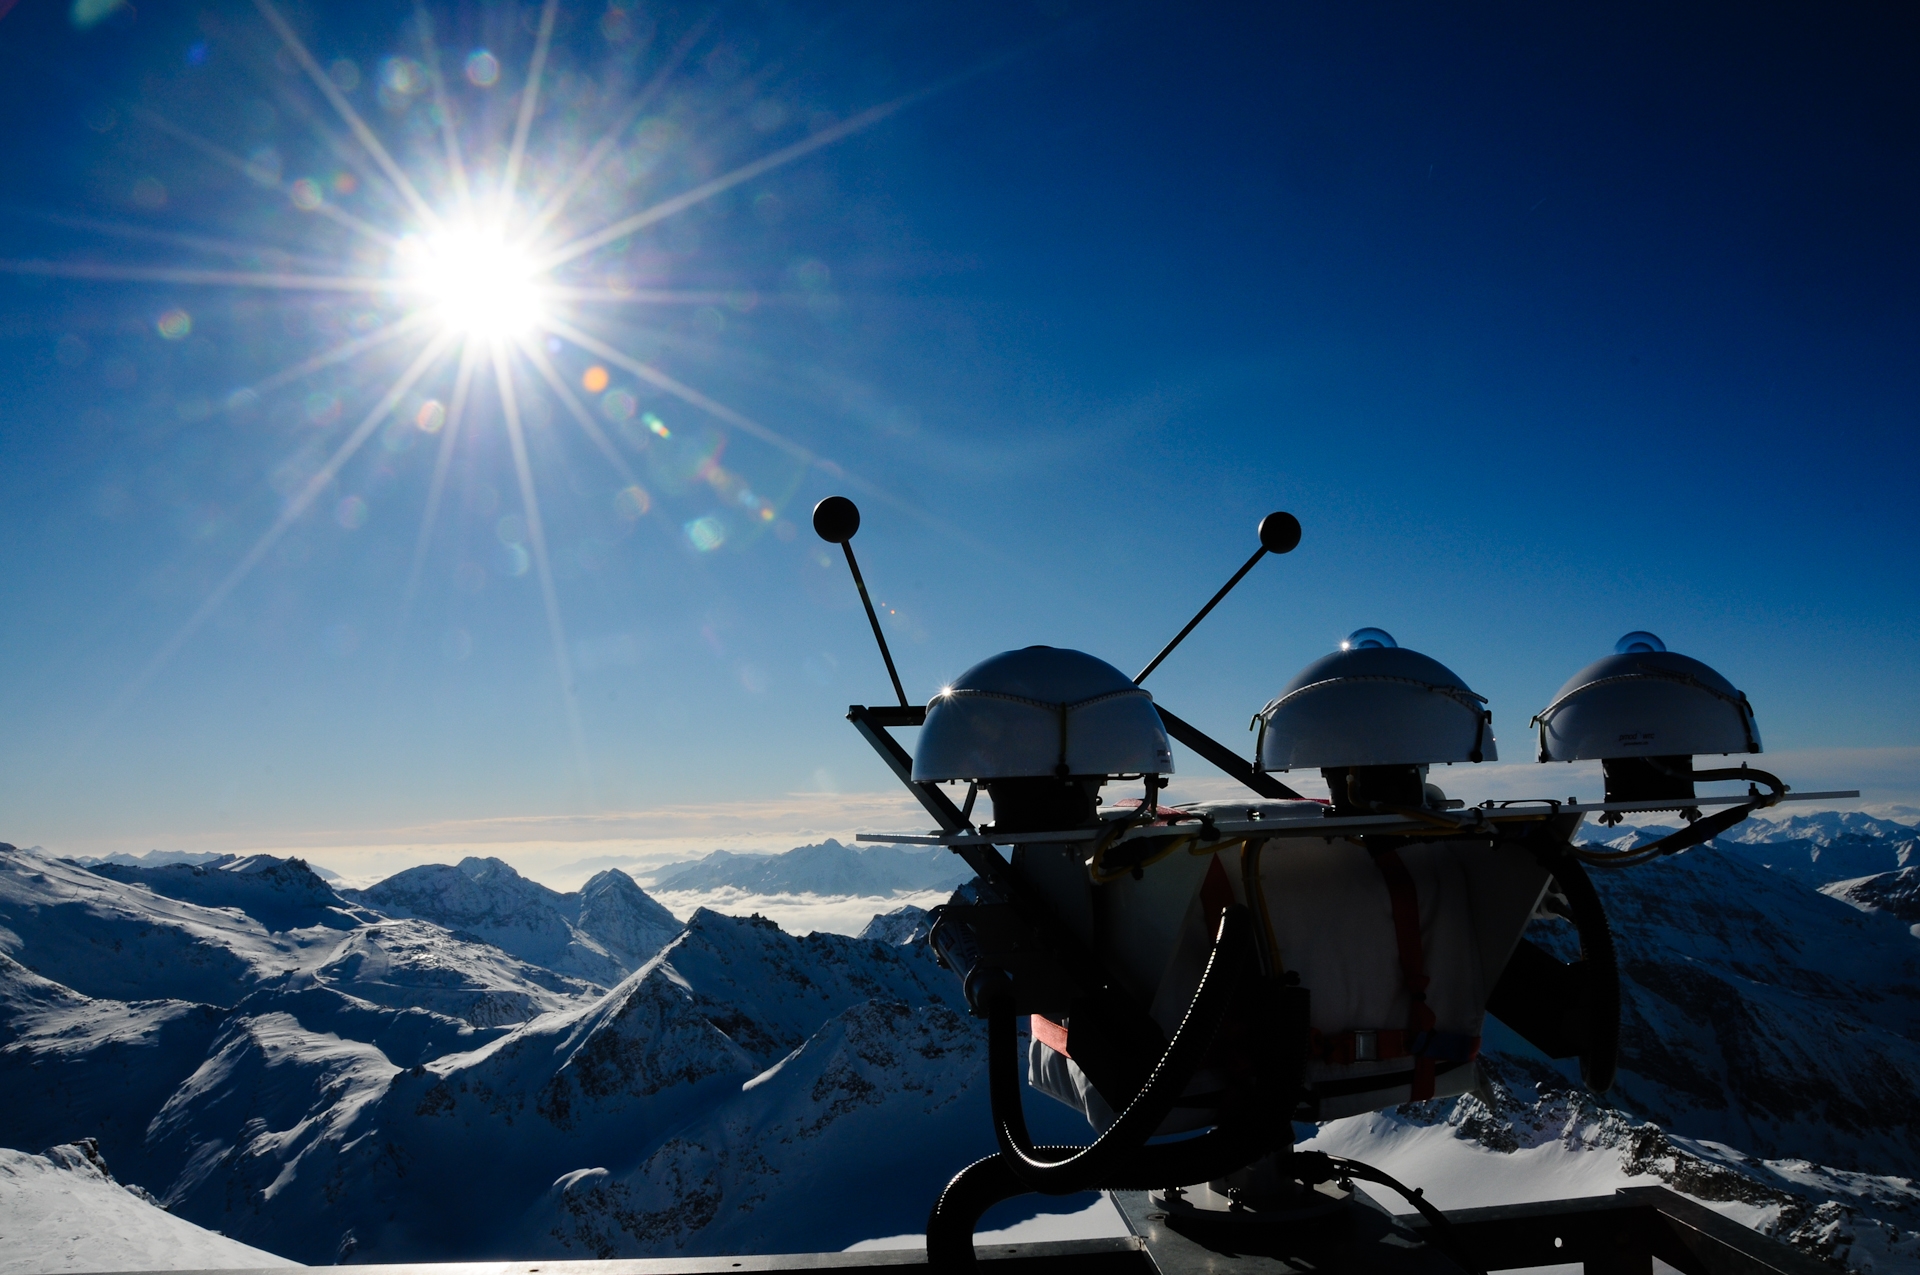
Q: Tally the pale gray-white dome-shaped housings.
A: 3